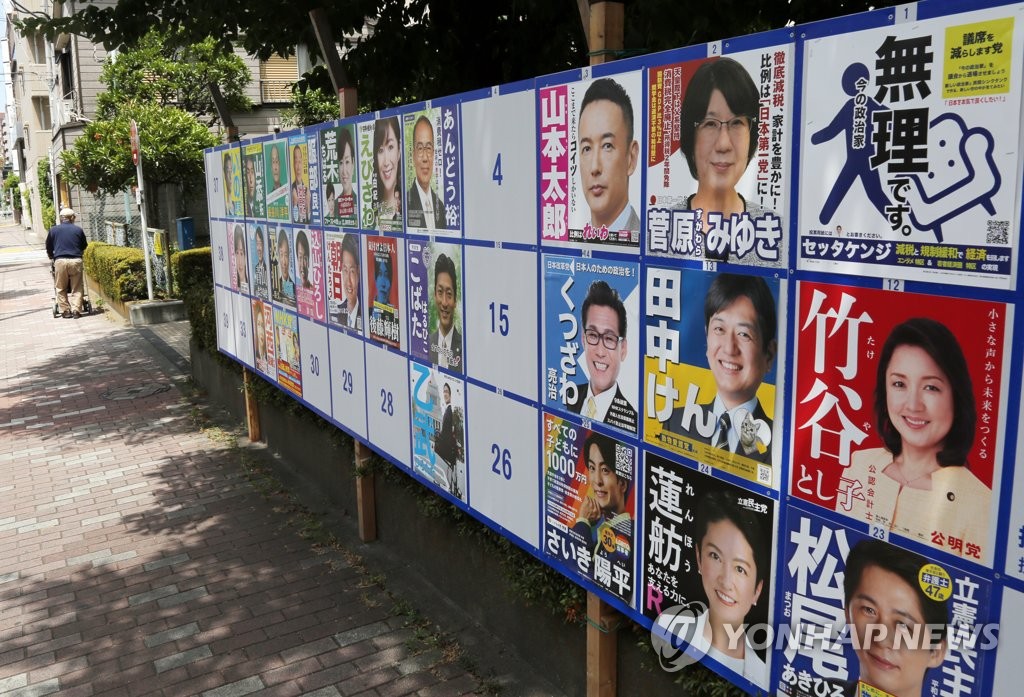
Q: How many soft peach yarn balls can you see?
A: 0